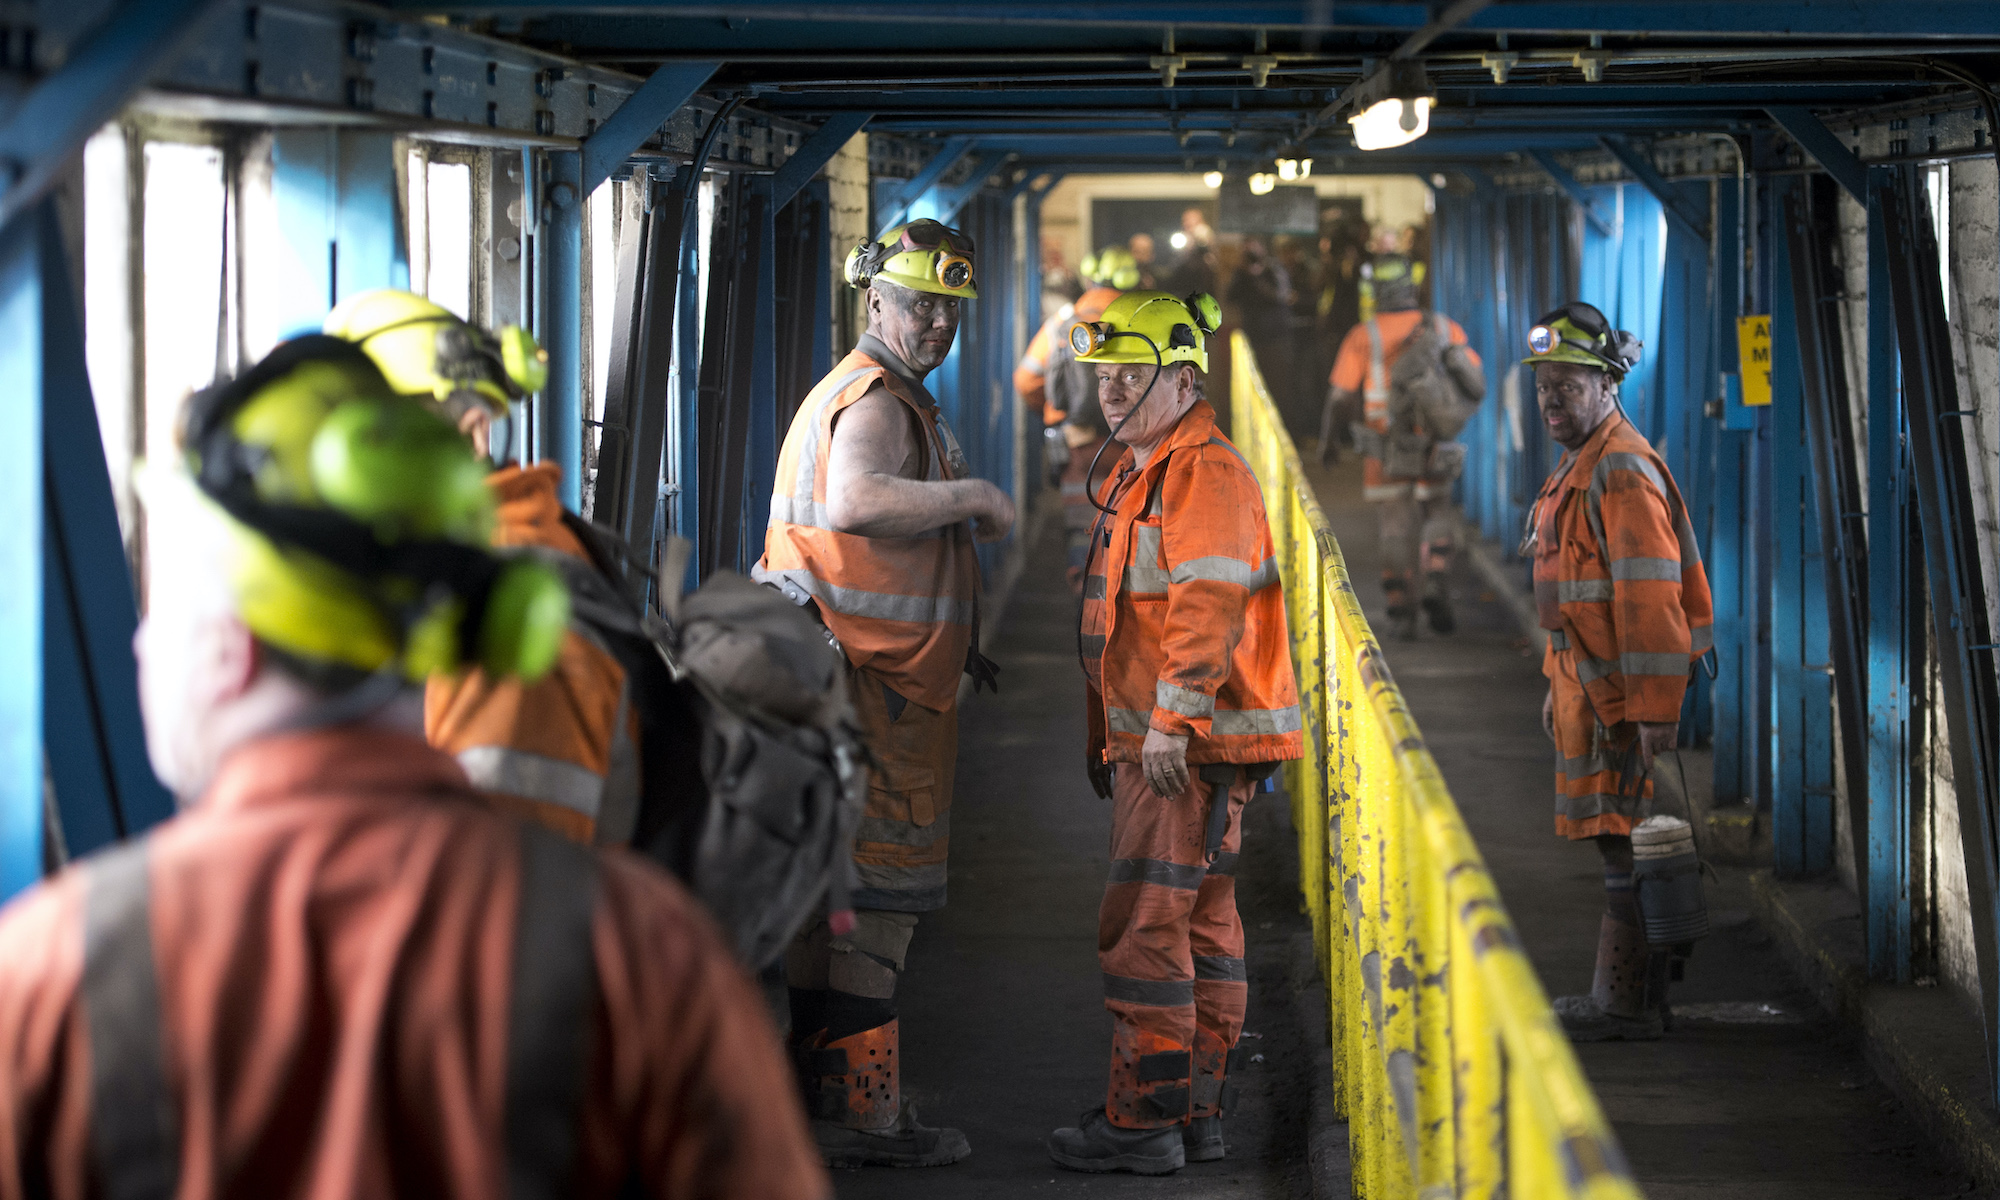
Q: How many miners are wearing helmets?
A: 7